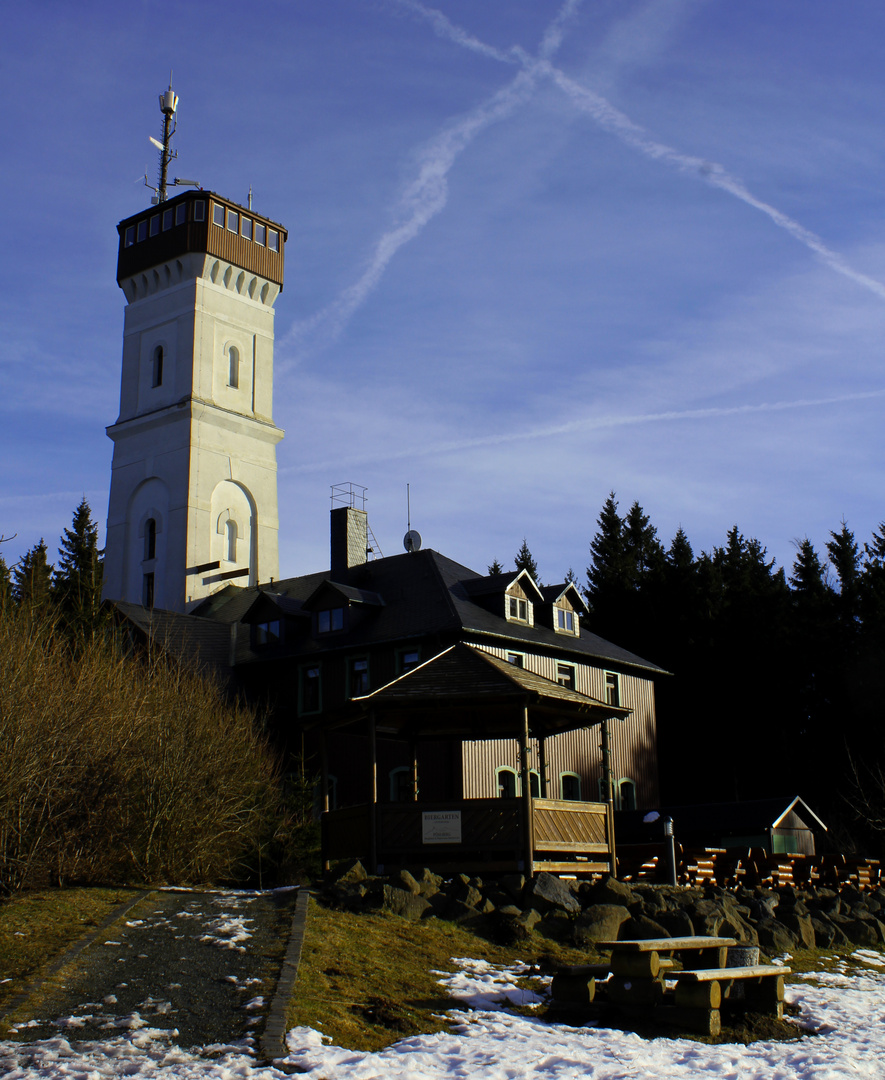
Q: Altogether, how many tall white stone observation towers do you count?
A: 1